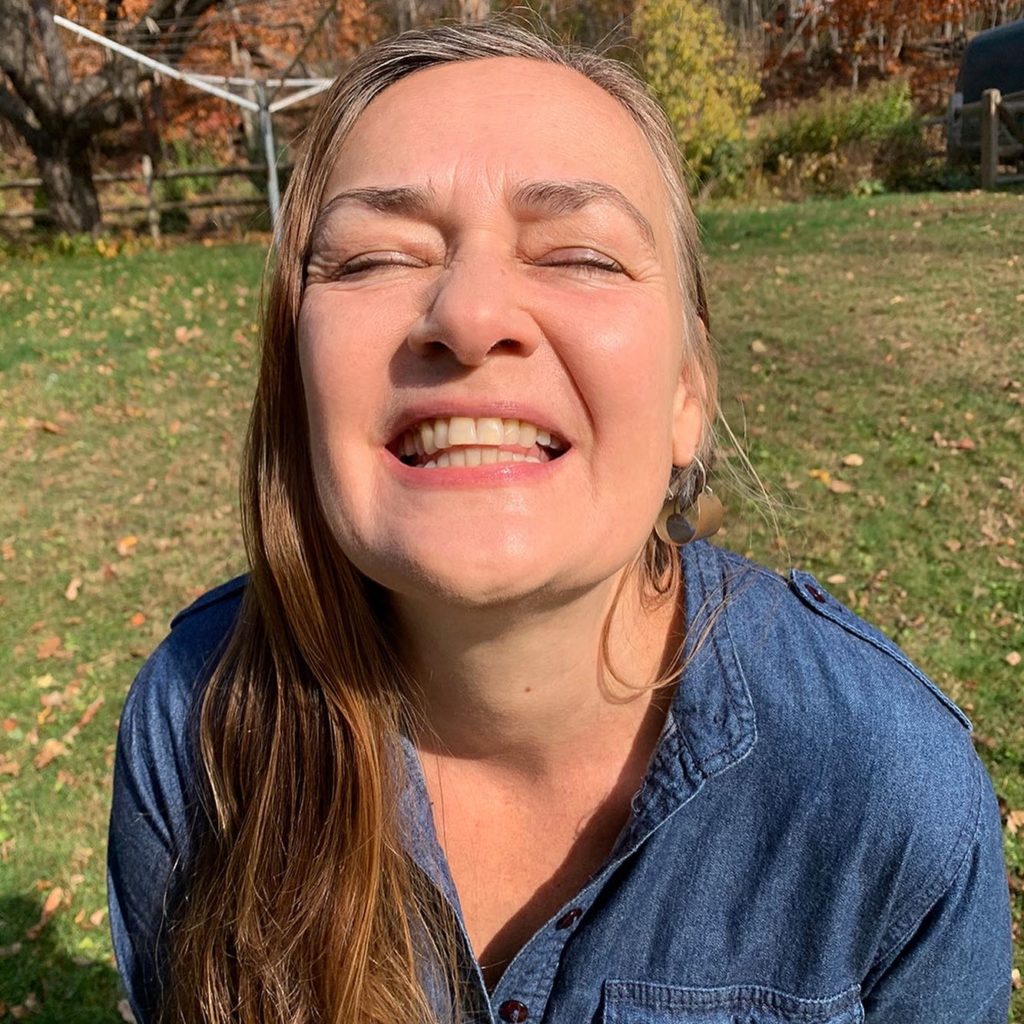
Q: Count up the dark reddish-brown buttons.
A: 3